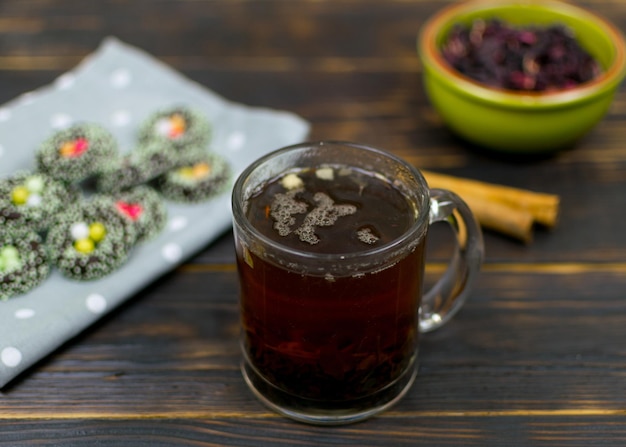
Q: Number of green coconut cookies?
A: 8